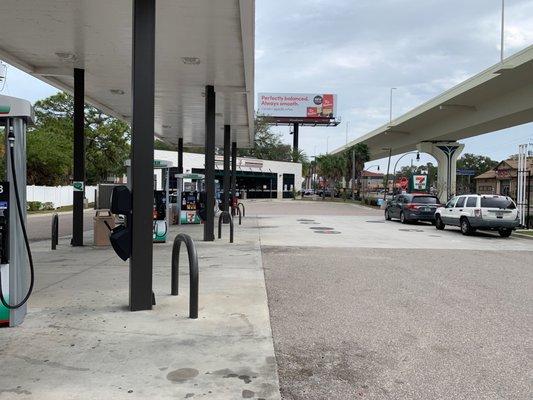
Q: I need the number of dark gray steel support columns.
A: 6